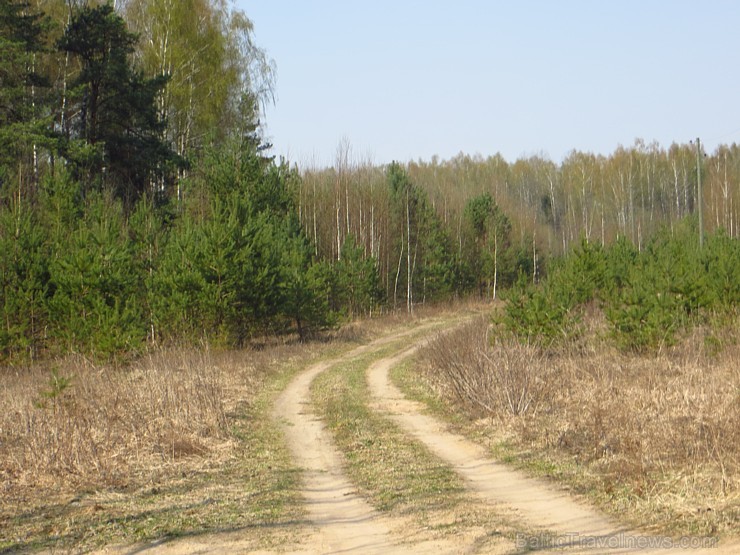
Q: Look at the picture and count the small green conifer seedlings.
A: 1